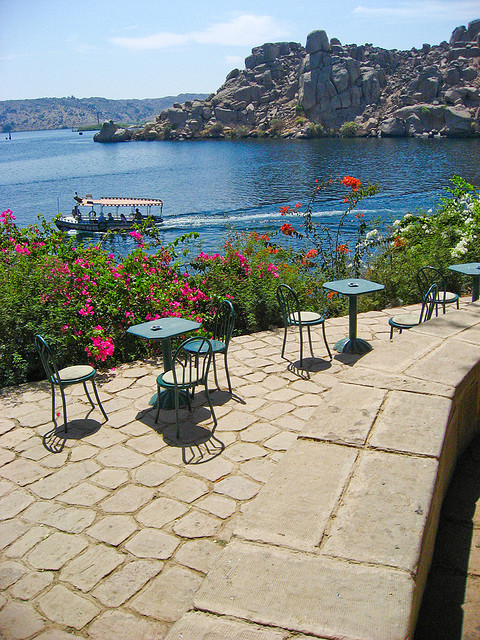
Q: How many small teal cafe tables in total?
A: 3